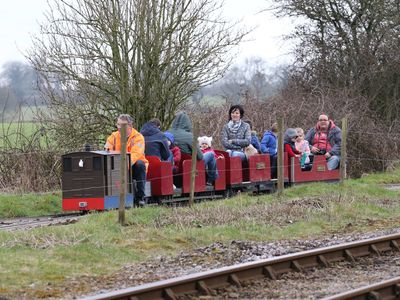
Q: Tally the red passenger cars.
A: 3